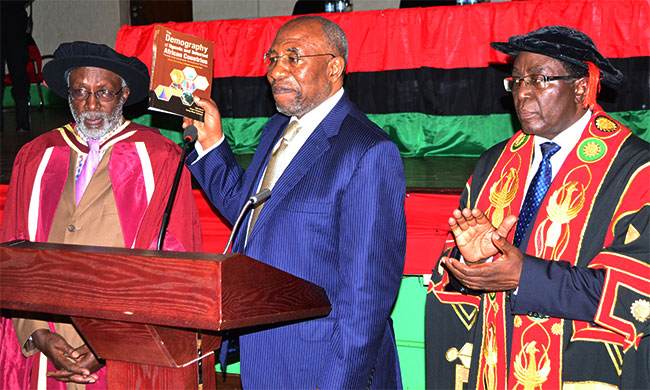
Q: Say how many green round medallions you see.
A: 2